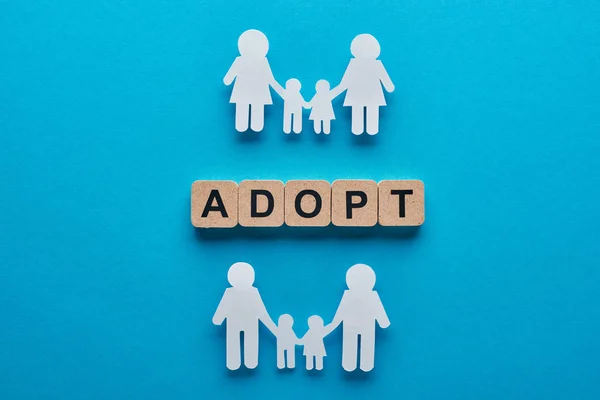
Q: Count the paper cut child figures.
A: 4